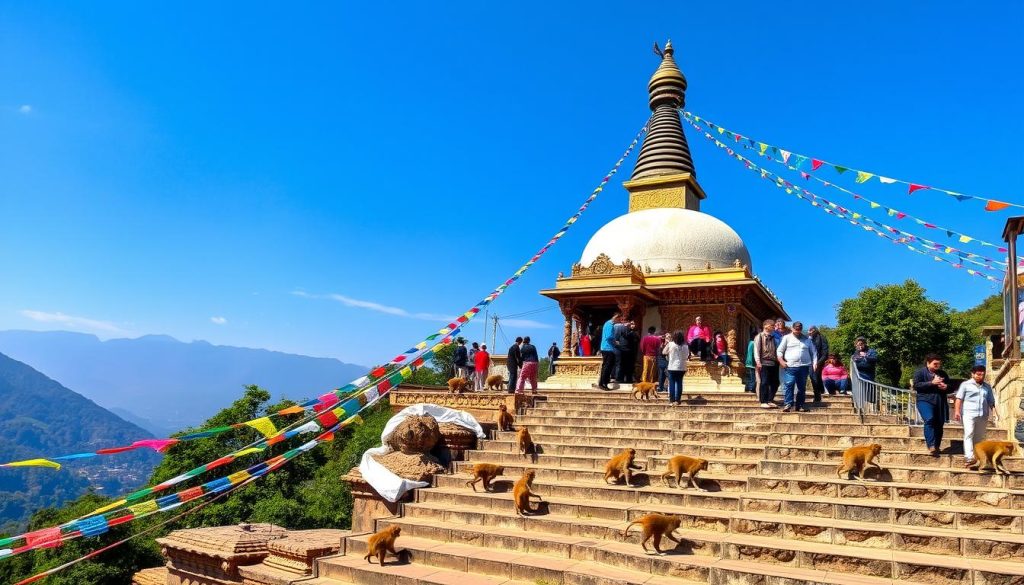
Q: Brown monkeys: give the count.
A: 13